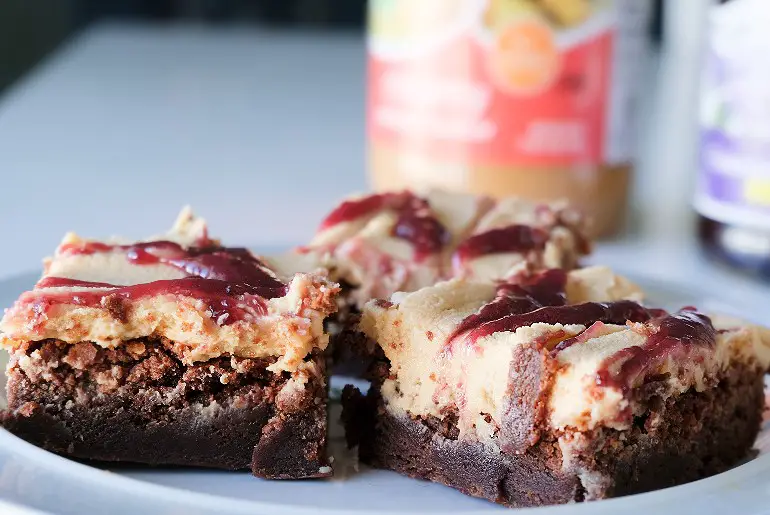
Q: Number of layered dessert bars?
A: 3